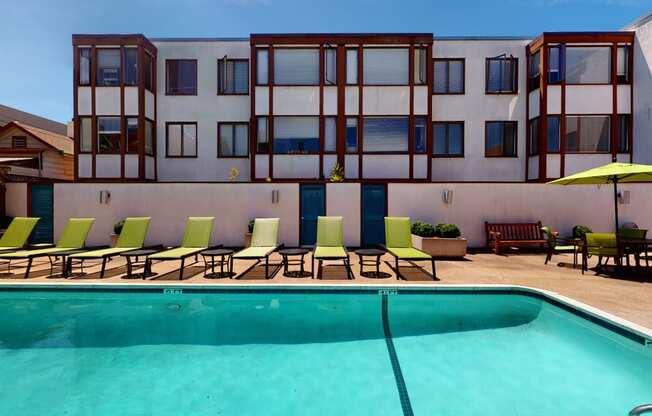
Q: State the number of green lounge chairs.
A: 7